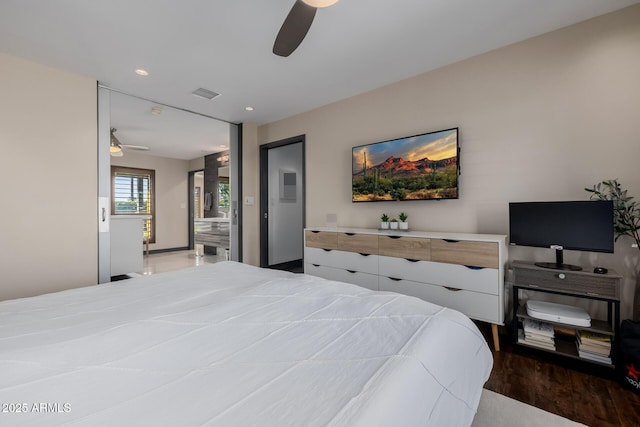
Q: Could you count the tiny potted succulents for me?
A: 3